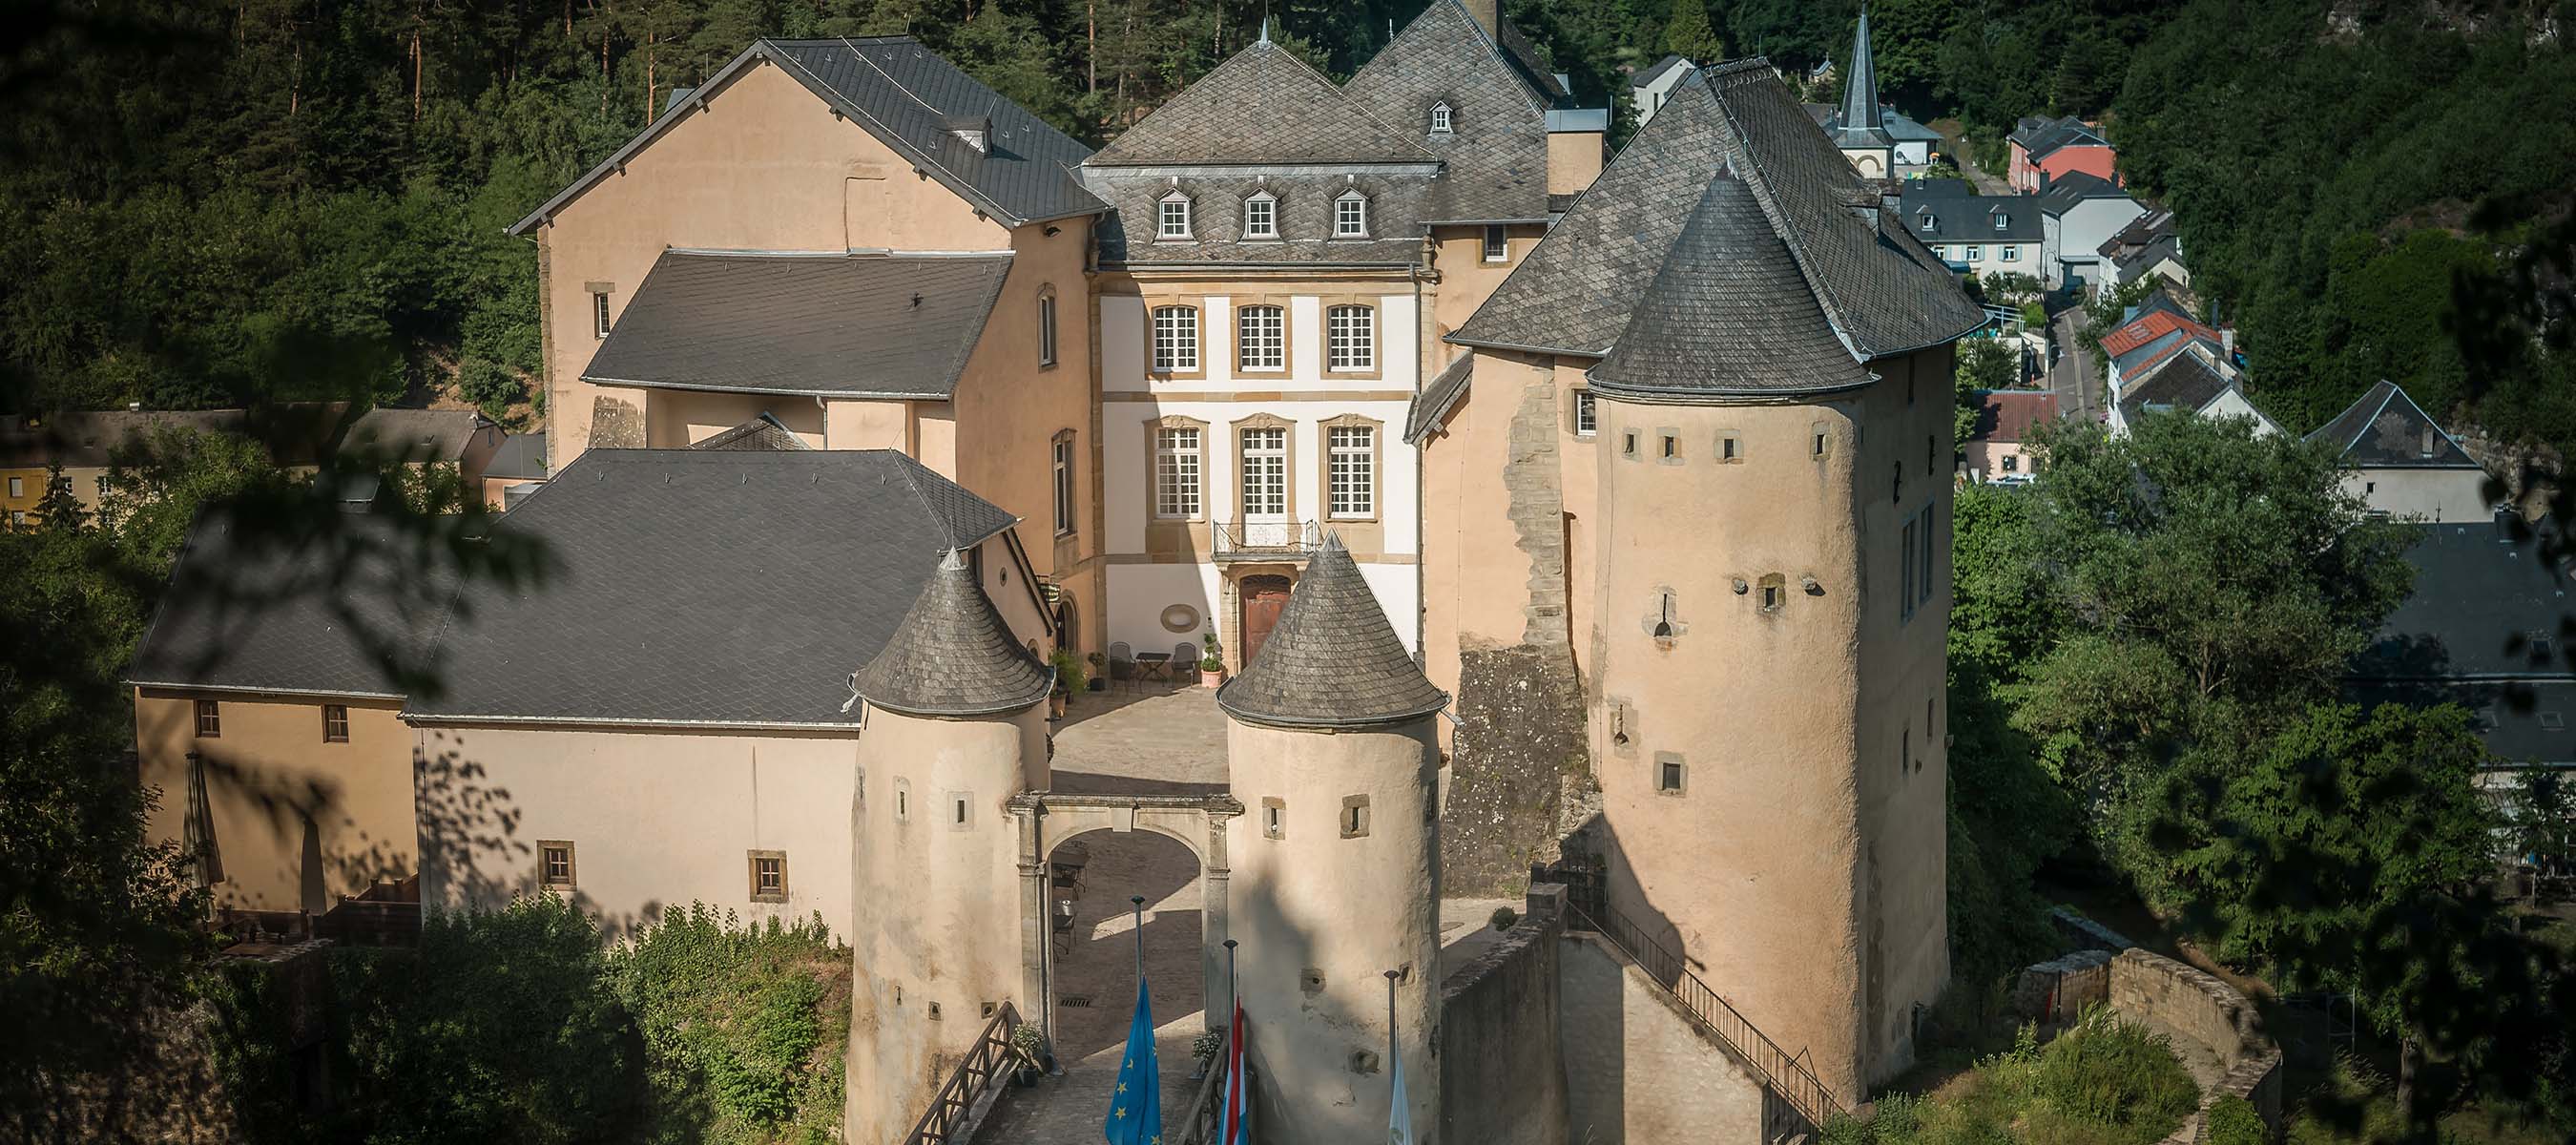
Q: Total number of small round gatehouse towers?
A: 2